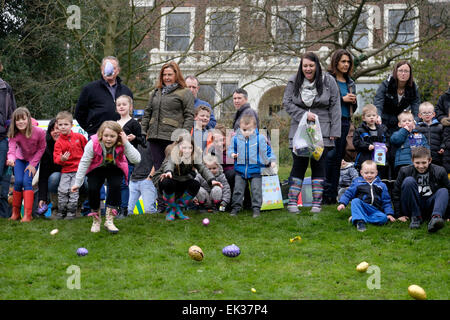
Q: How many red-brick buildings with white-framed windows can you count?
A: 1